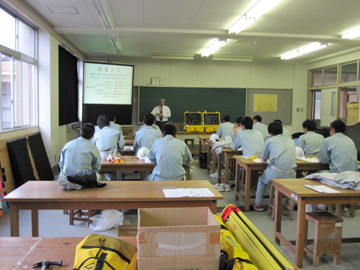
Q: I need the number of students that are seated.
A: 14